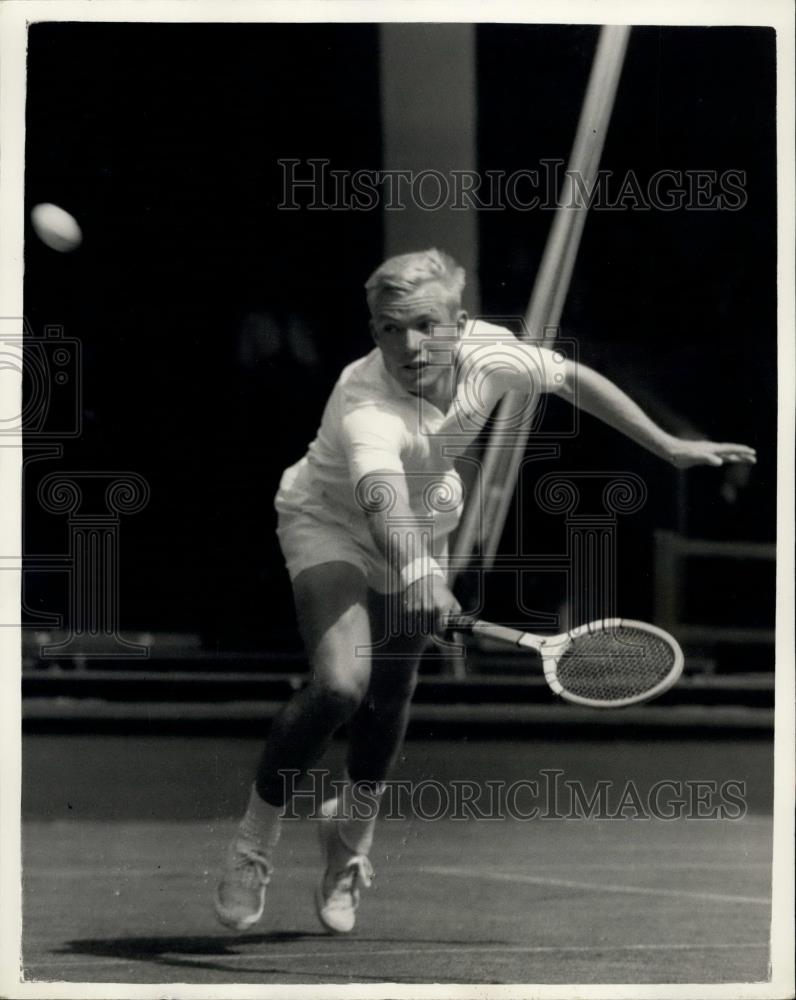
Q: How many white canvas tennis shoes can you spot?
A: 2